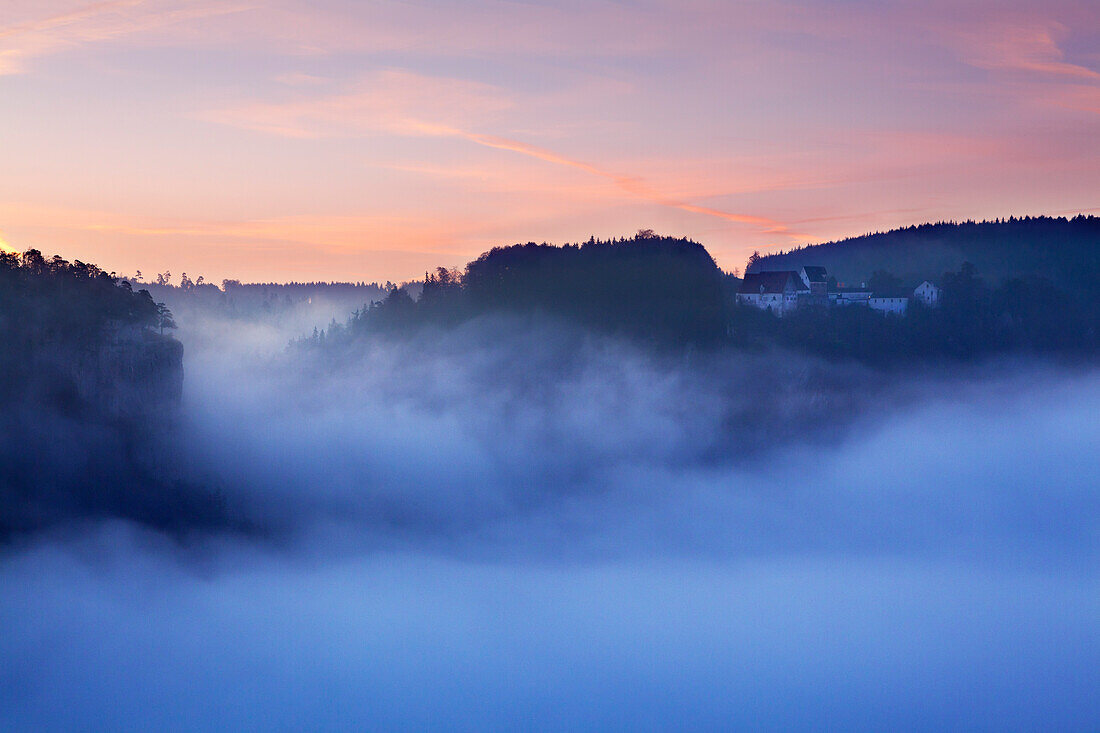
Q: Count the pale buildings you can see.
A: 5